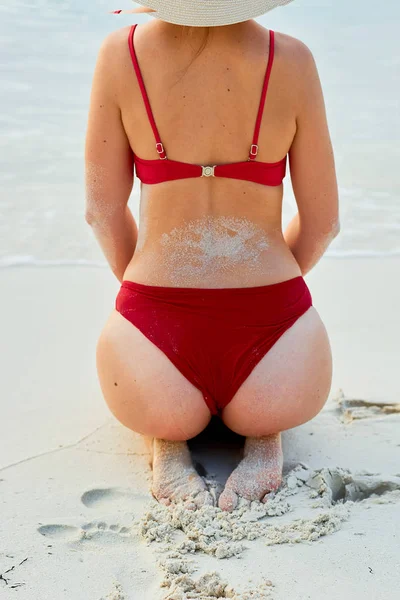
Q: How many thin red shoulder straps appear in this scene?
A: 2